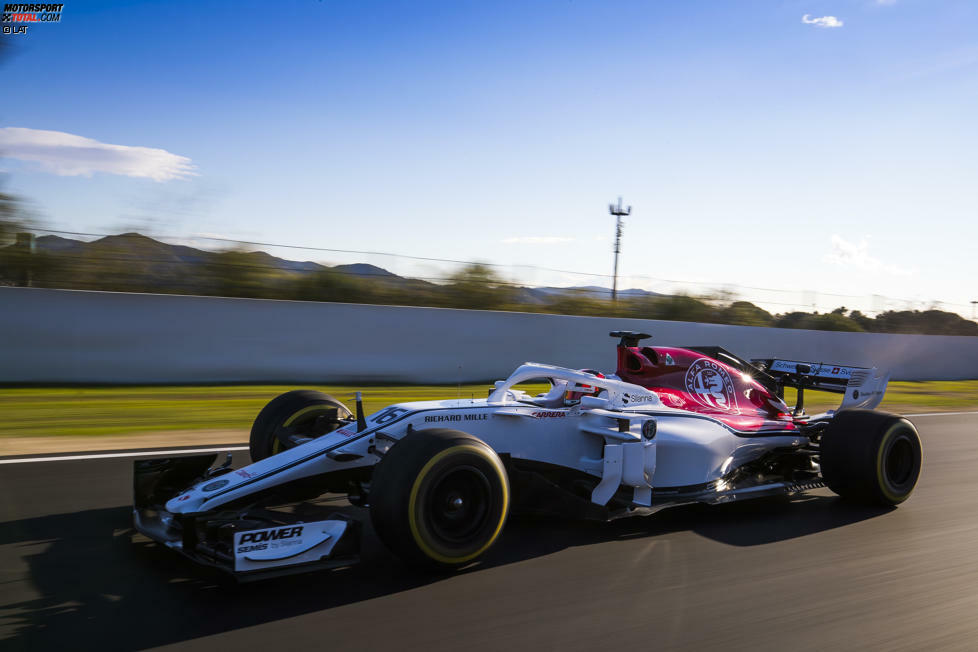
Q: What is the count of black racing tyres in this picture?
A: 3